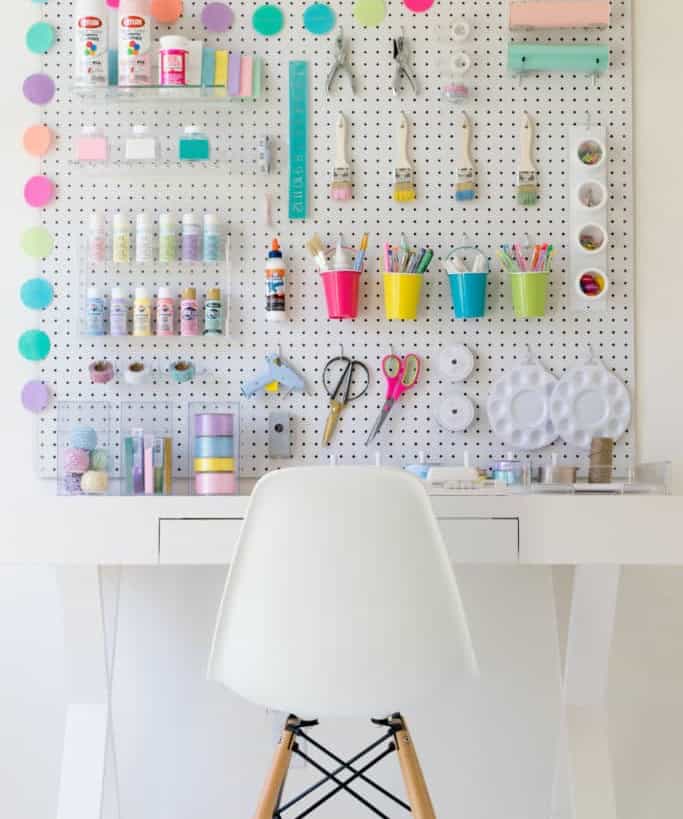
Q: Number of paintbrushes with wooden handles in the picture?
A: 4